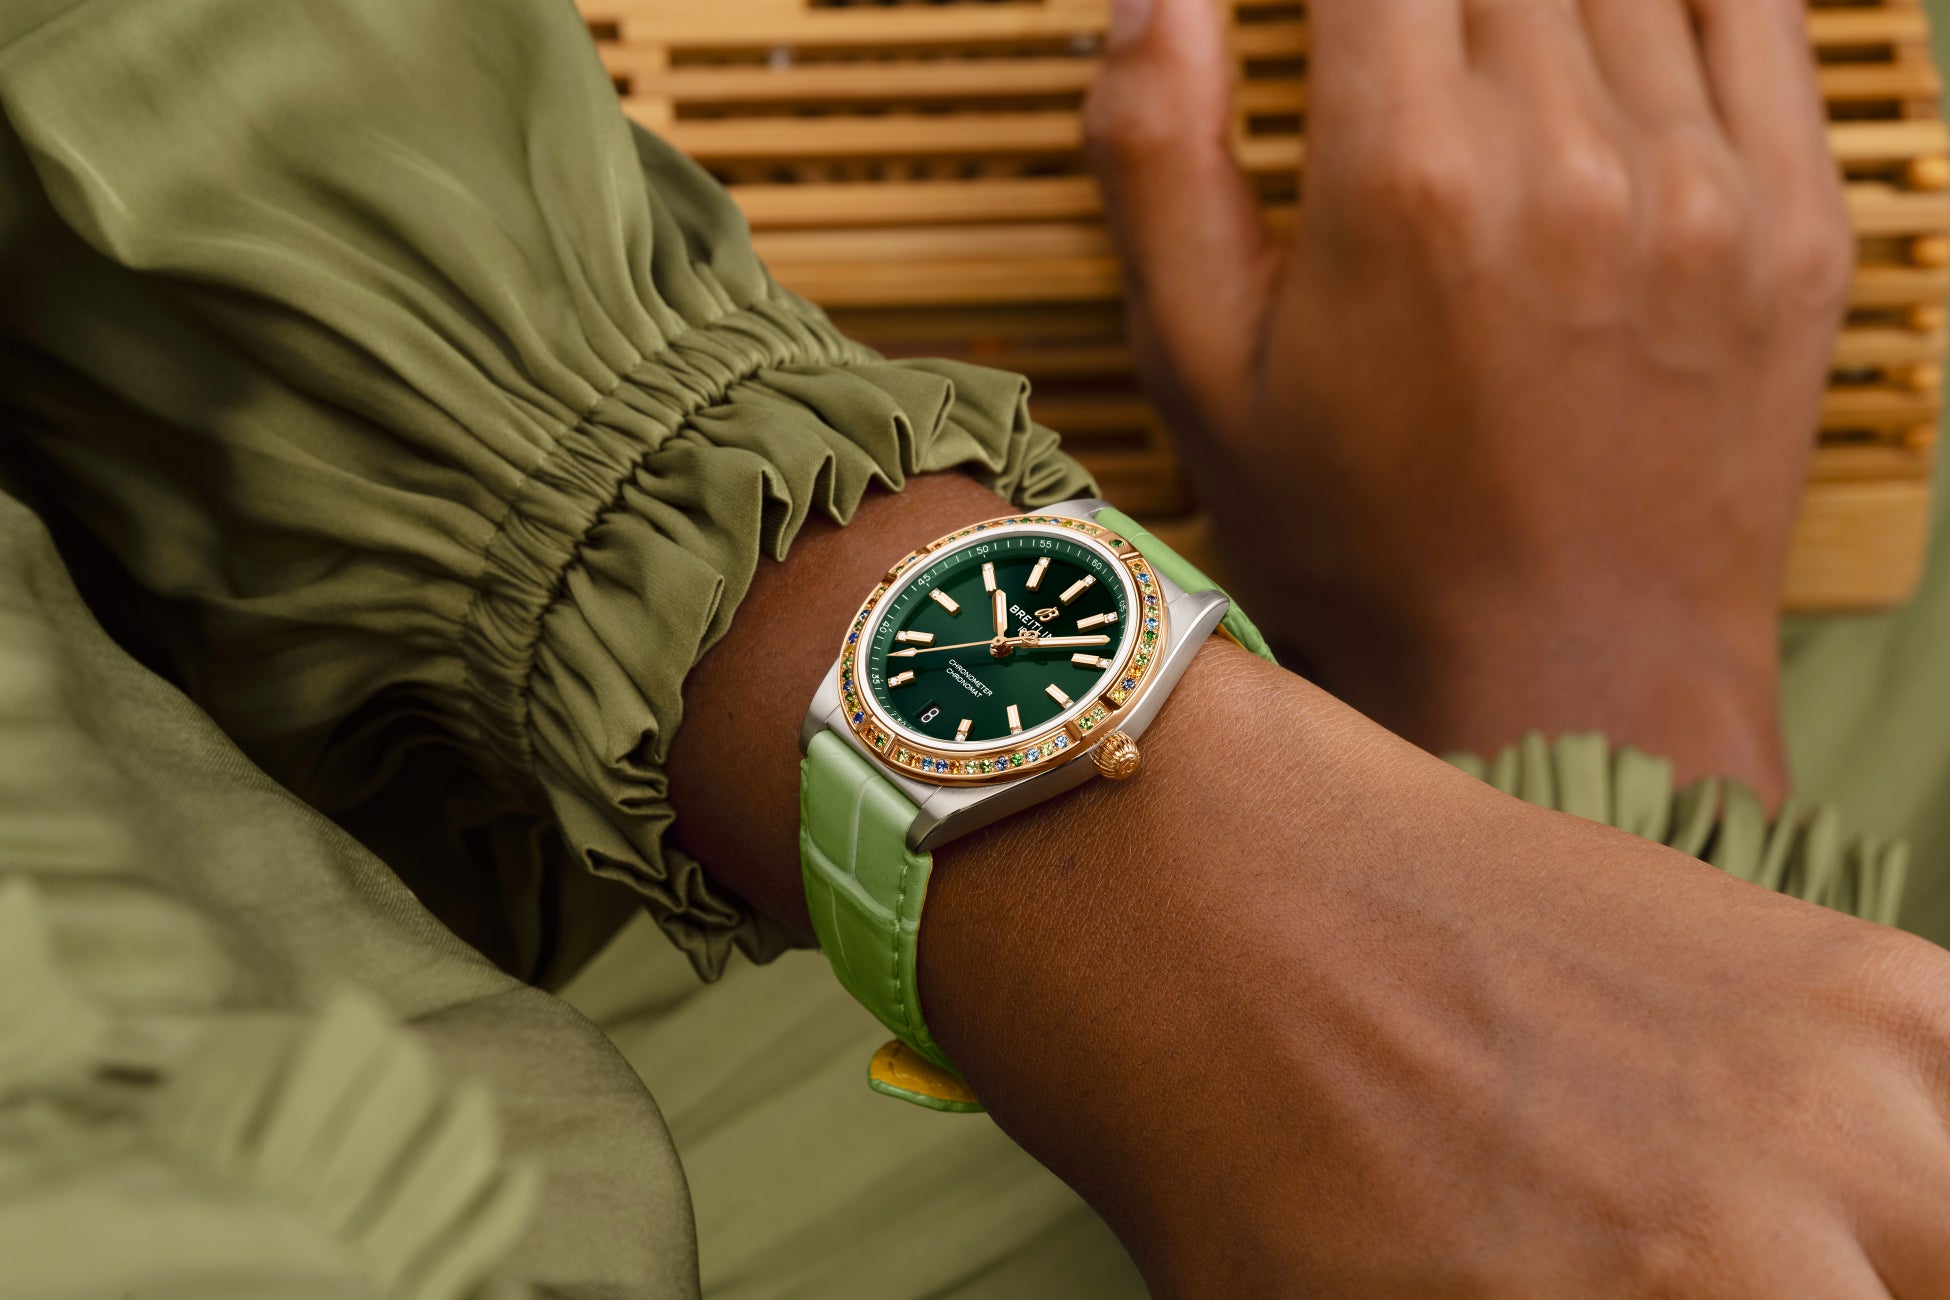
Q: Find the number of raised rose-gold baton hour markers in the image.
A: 11